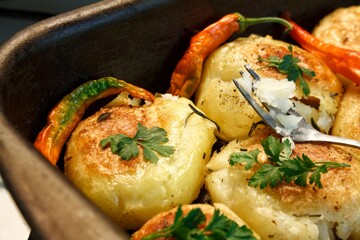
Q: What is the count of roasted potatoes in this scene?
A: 6